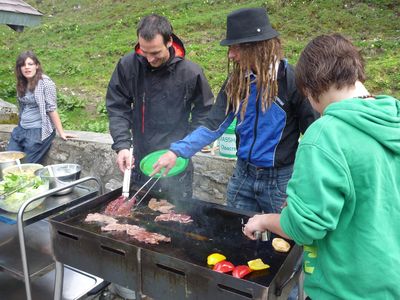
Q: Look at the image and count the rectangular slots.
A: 4